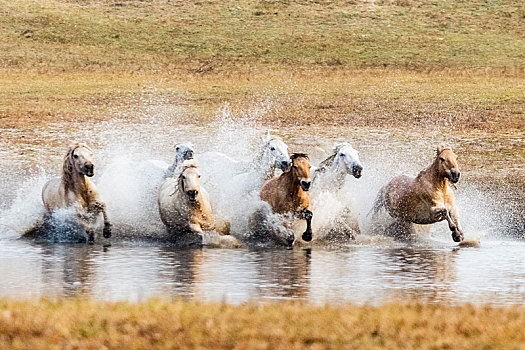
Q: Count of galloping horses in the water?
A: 7